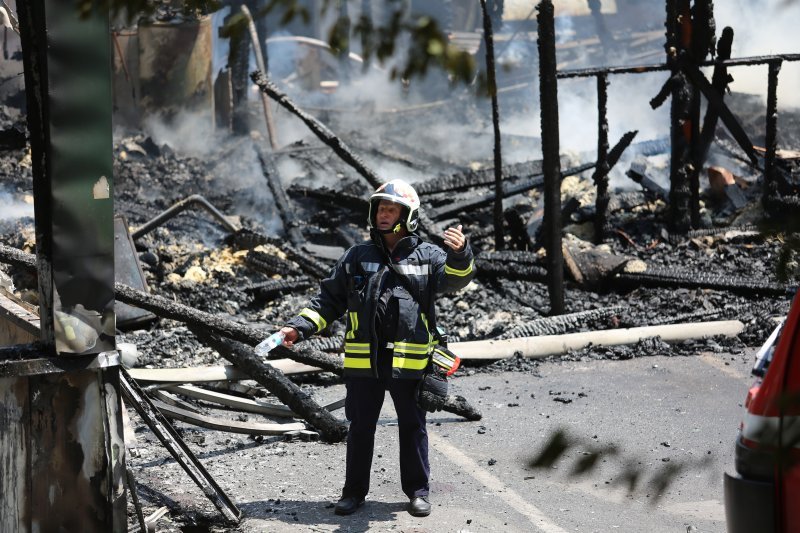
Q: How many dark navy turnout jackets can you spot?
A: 1